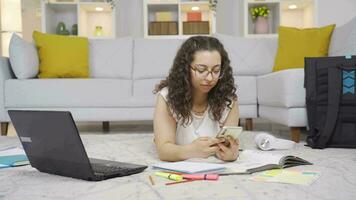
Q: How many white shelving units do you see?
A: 3